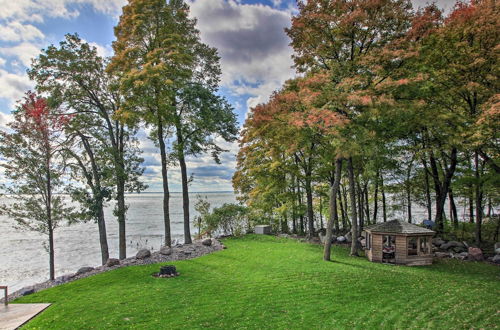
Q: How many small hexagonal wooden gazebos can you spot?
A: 1